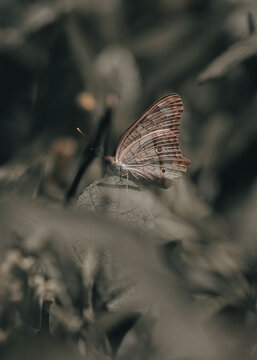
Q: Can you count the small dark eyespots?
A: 2